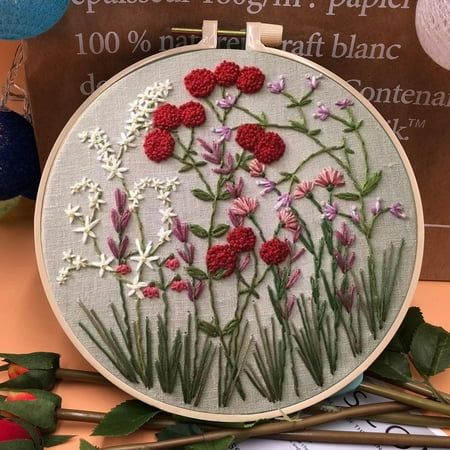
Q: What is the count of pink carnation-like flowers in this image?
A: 5